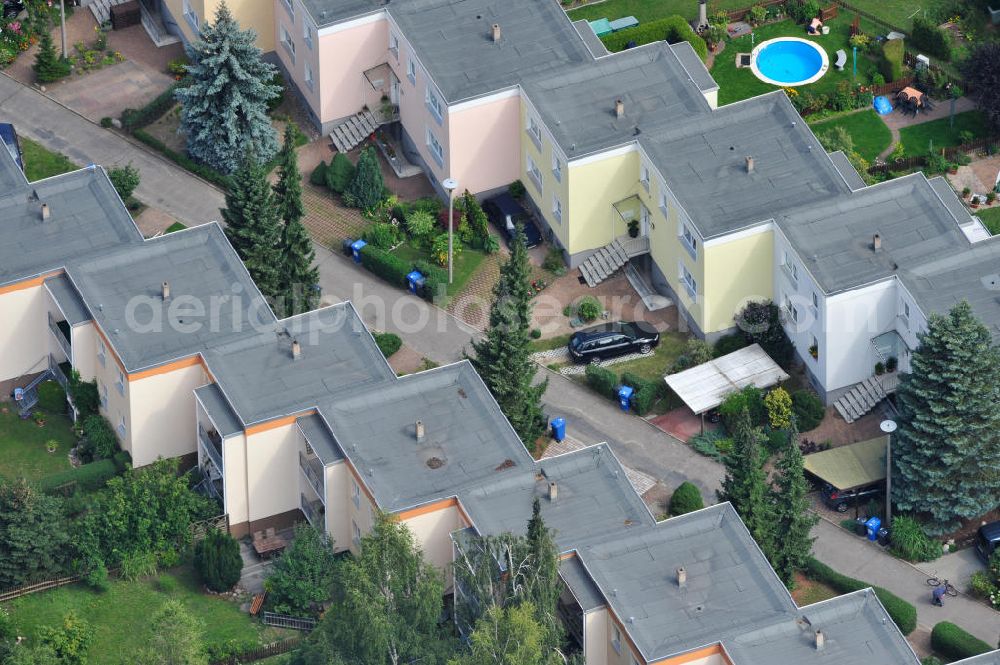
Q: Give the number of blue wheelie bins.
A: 5